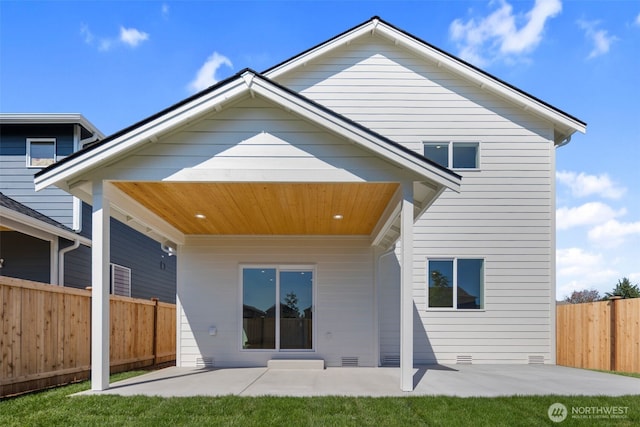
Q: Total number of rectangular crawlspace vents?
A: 5